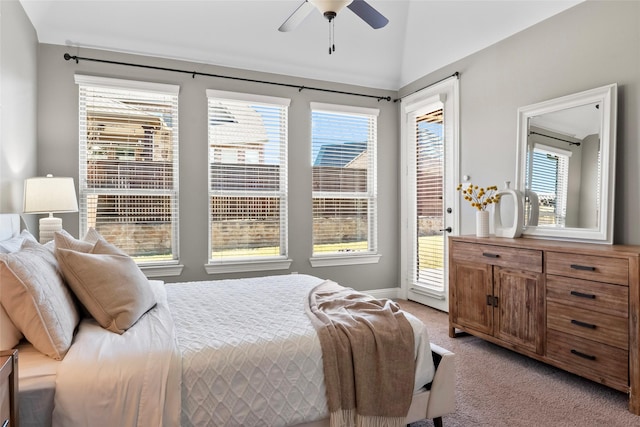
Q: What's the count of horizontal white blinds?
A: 4